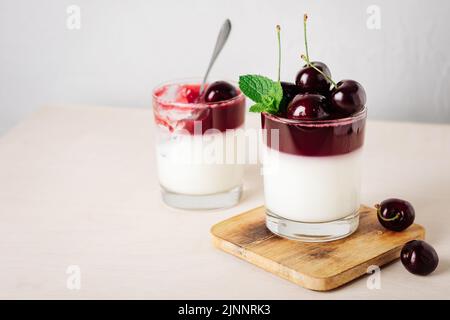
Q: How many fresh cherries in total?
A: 7